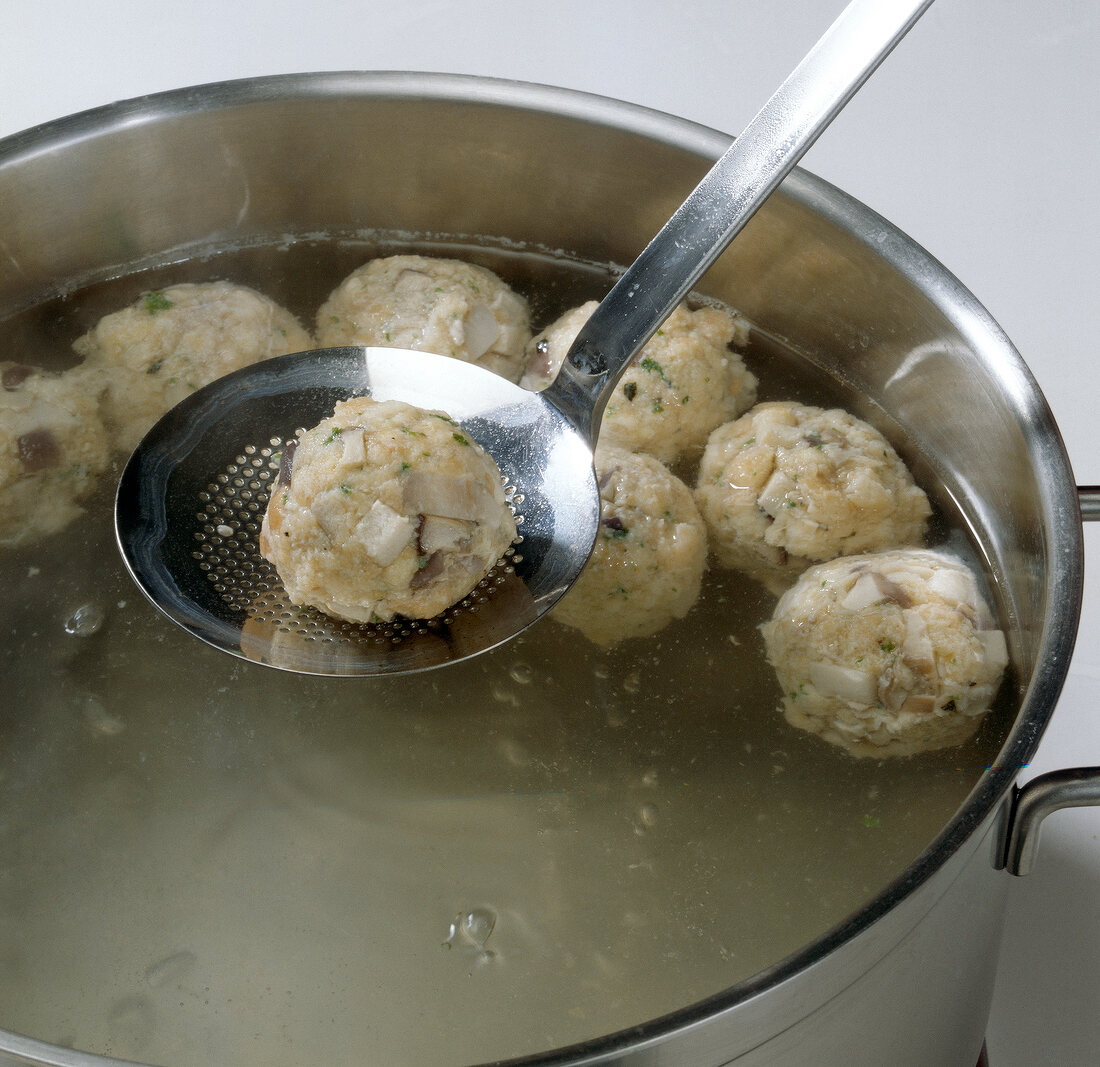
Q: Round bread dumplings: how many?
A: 8